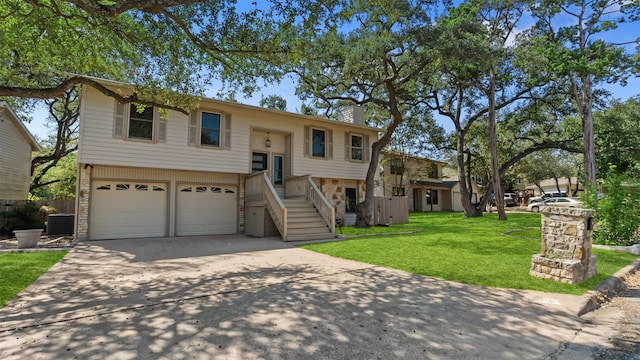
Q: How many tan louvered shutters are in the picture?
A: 8